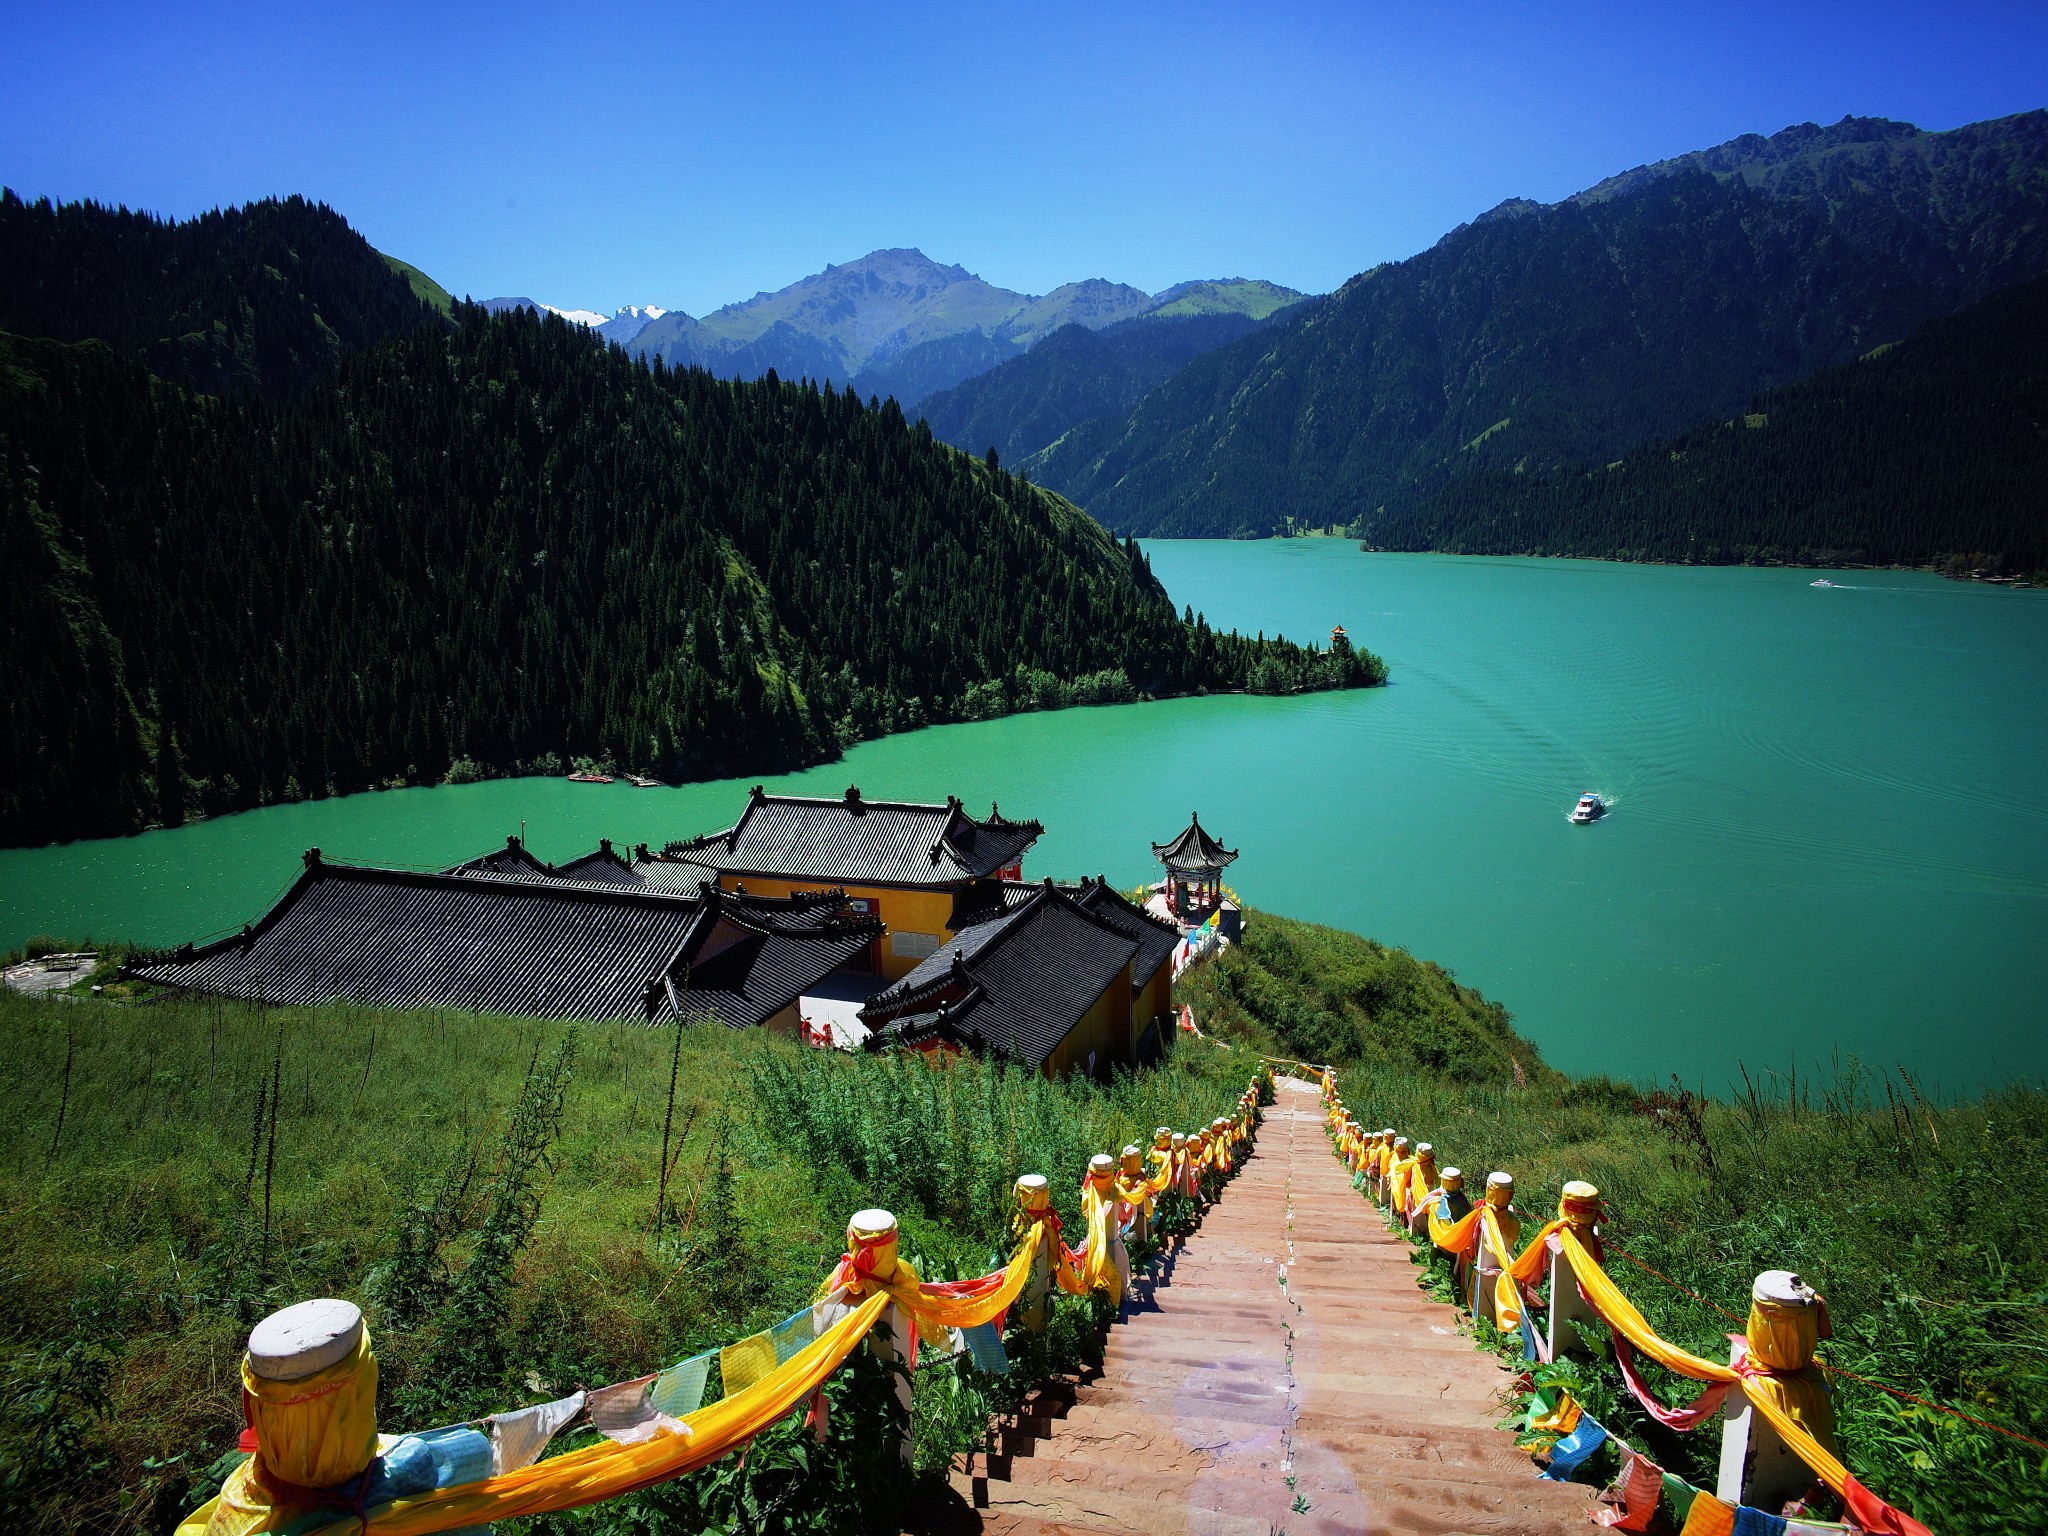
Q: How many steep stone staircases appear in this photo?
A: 1